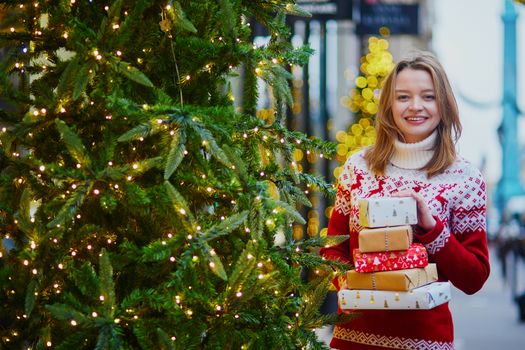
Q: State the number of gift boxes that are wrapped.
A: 5